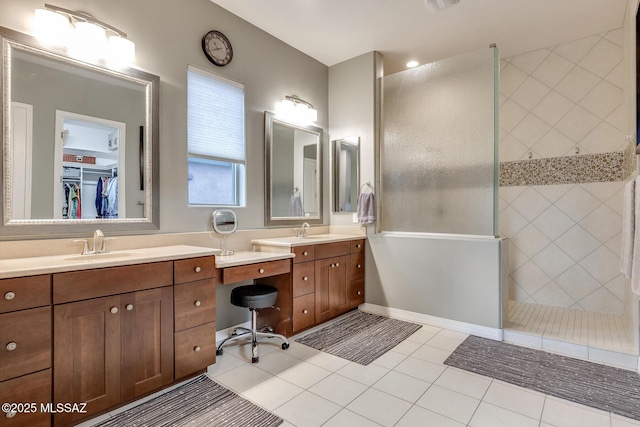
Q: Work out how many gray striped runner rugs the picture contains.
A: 3